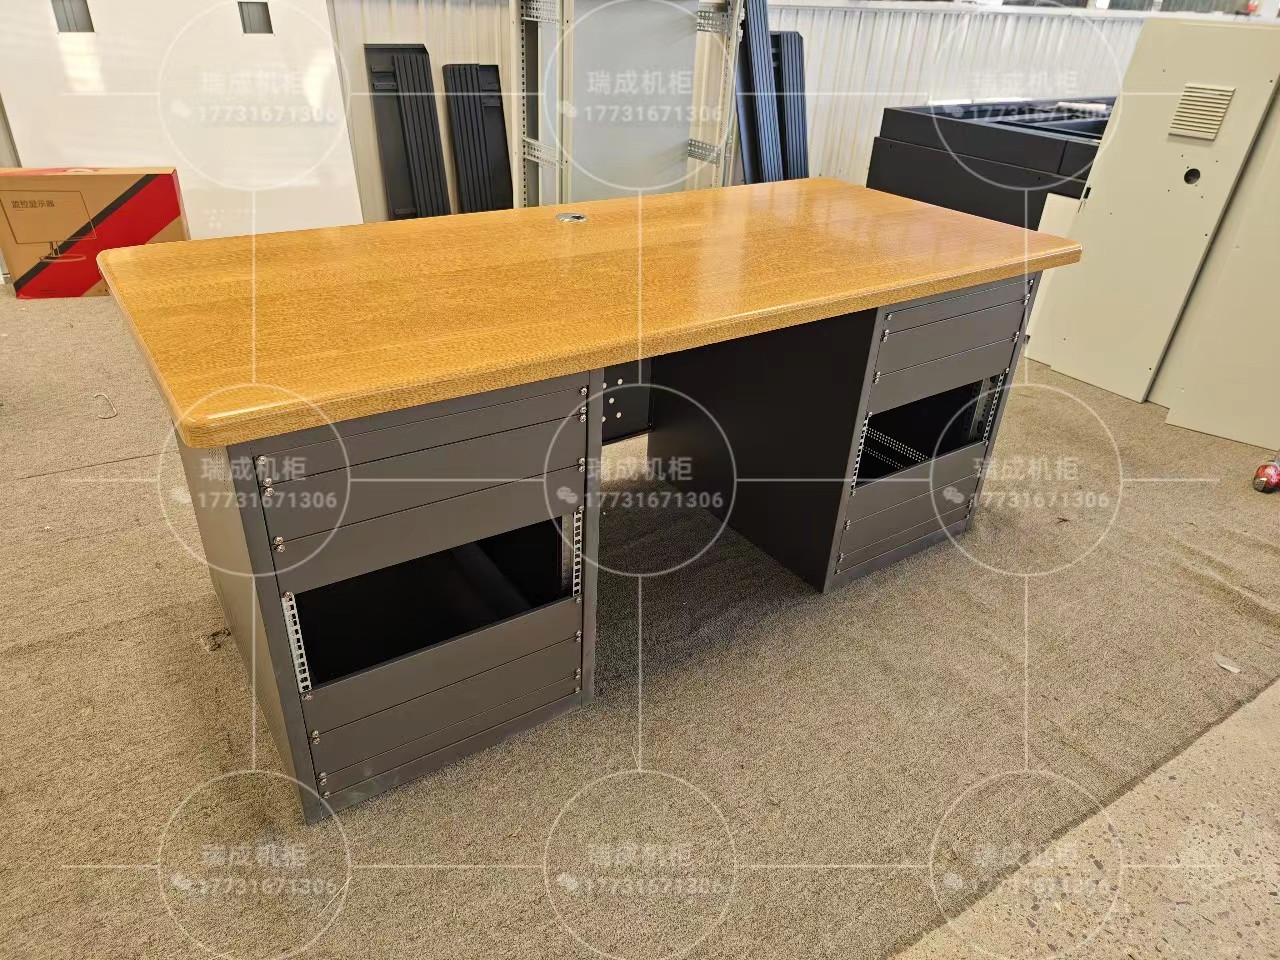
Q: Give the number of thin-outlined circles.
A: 9